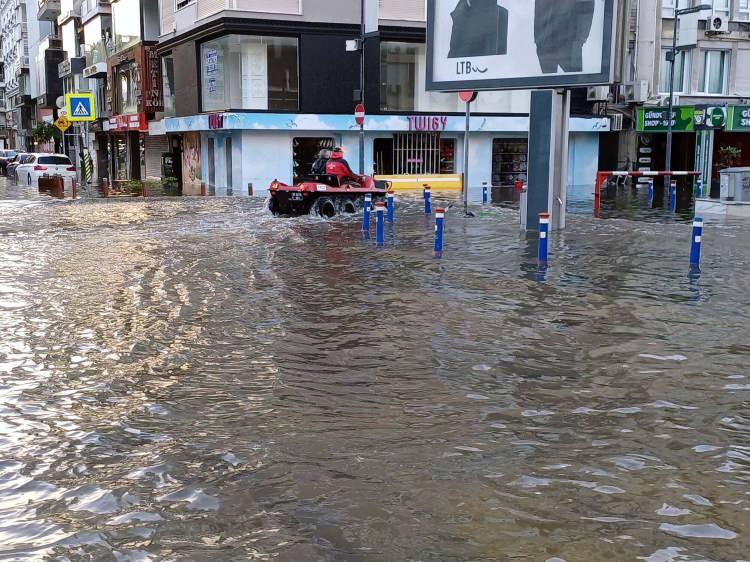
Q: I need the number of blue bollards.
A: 11